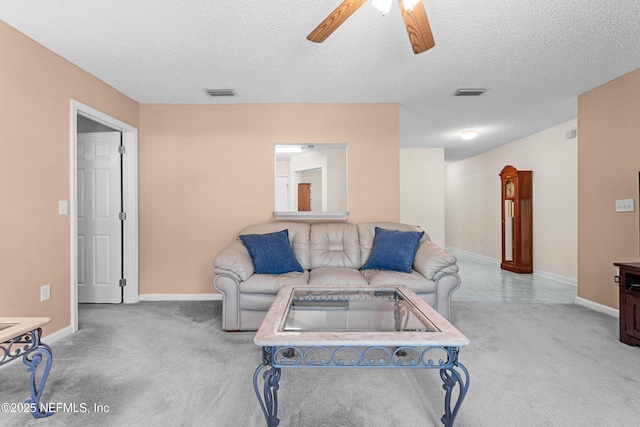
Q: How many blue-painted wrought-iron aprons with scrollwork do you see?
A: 2